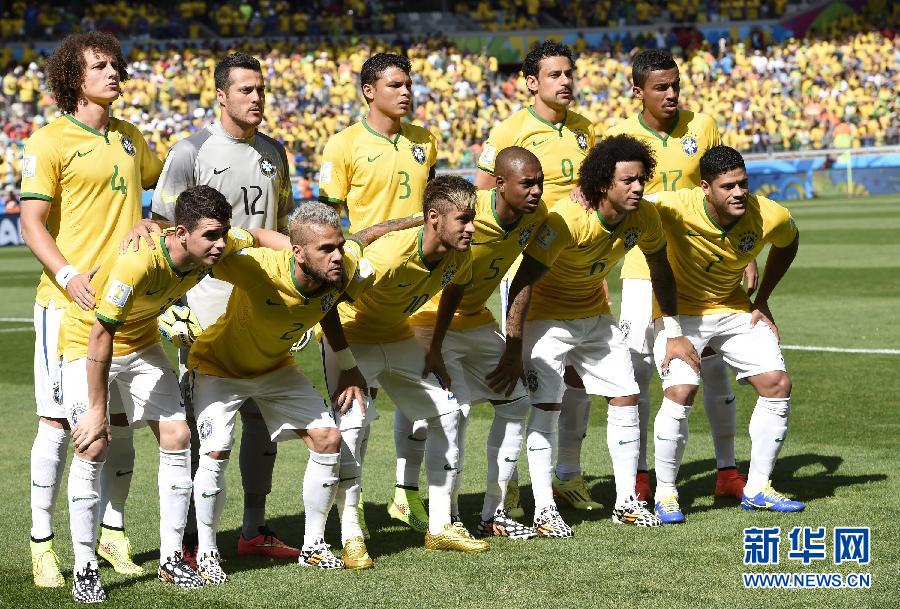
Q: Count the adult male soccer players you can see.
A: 11